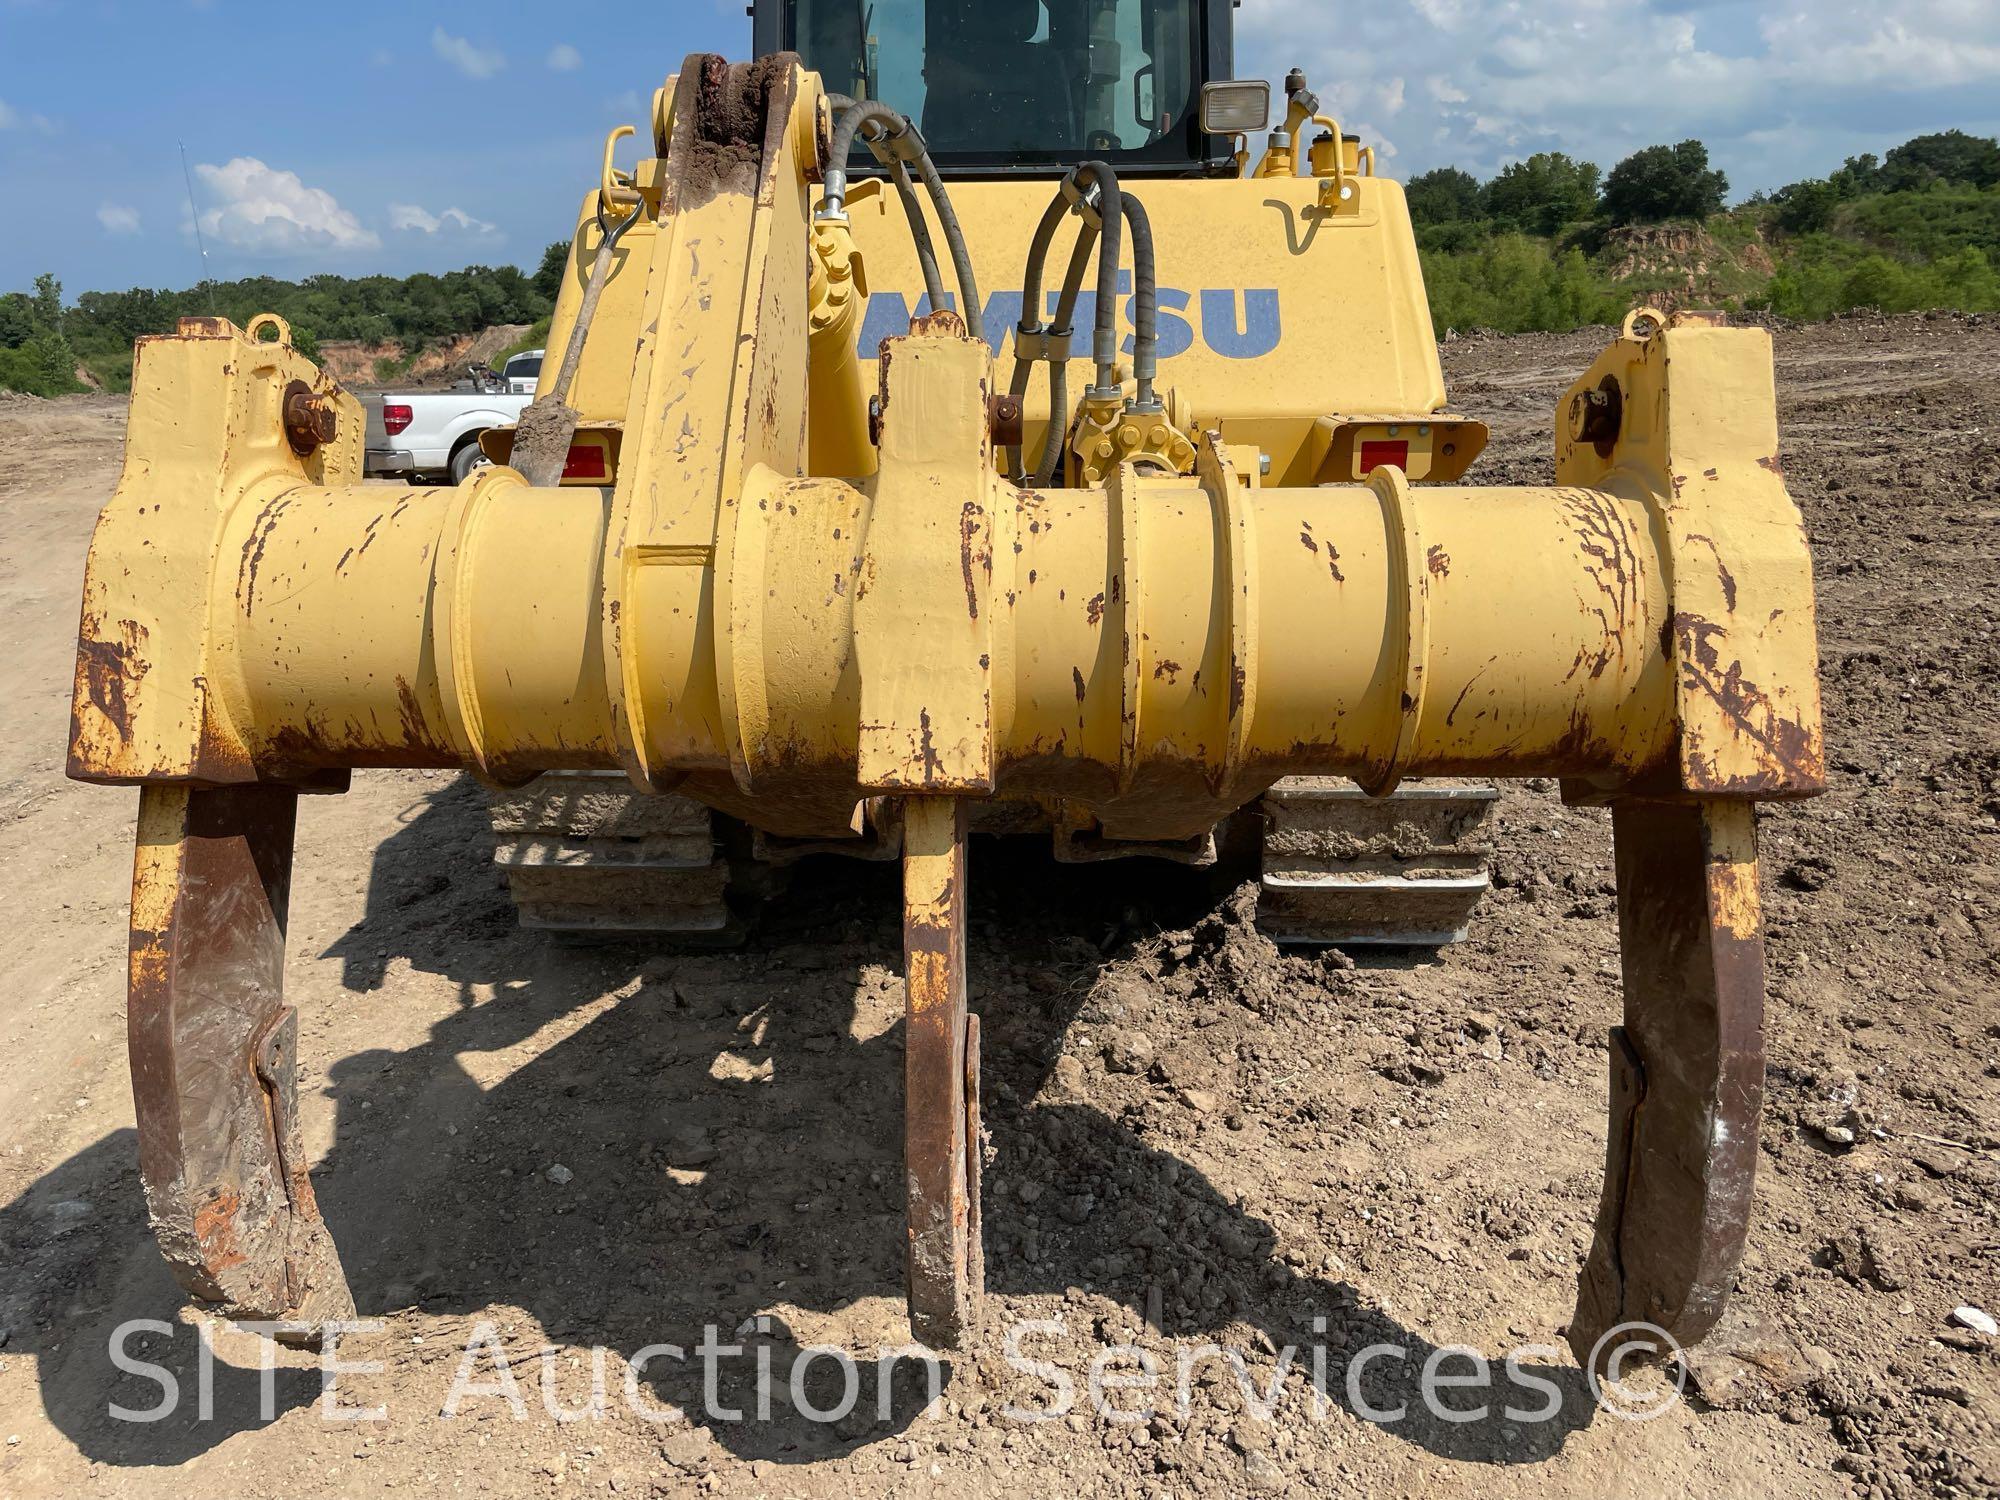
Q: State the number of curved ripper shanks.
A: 3